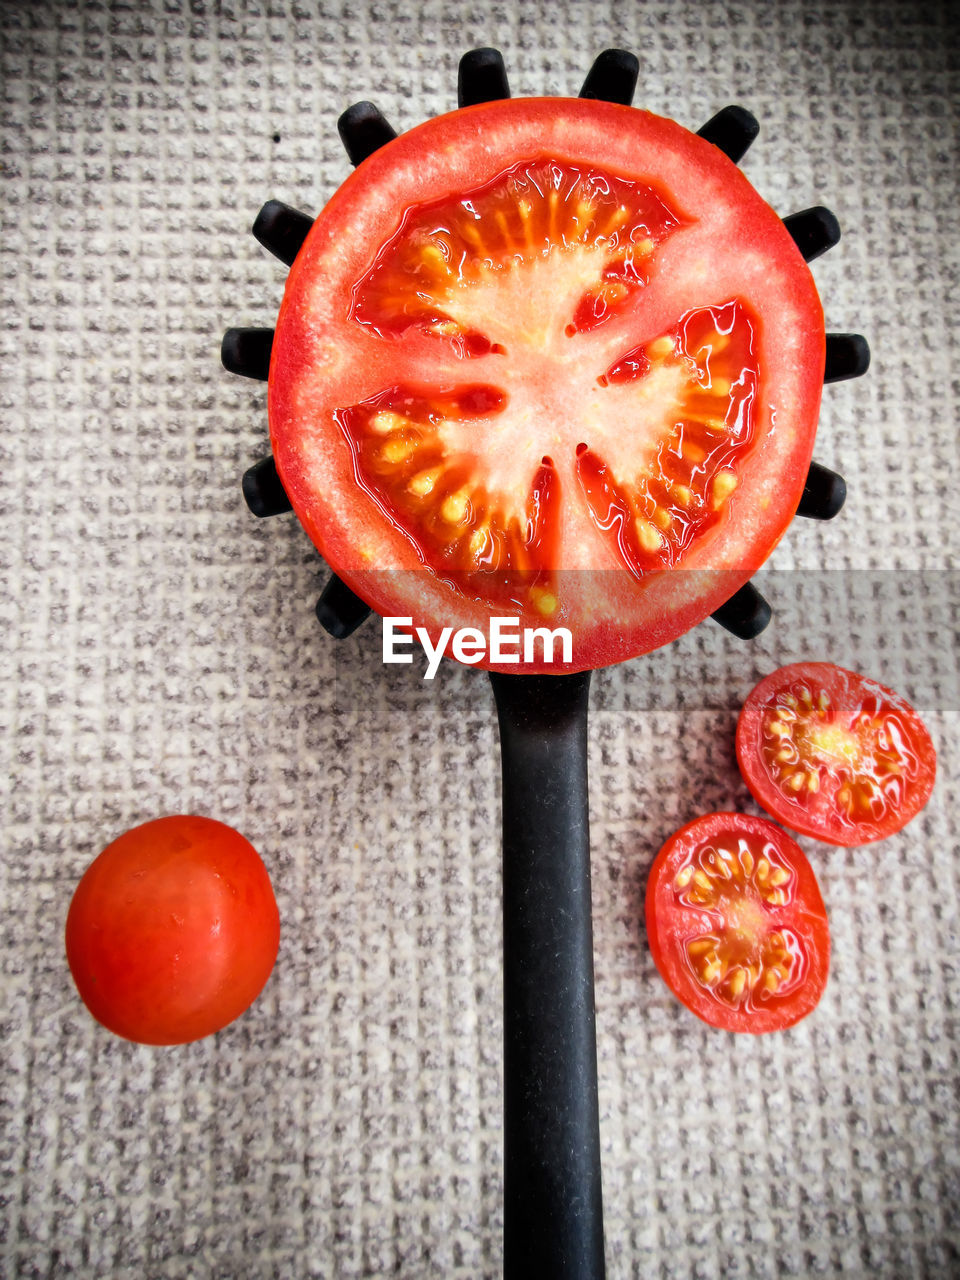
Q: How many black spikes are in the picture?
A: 12